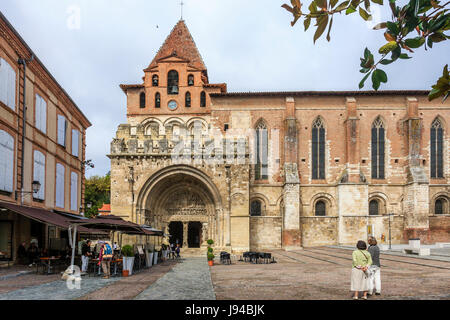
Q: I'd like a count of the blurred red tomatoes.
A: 0